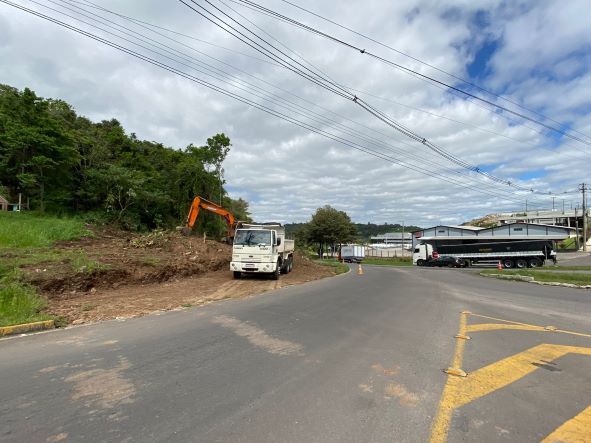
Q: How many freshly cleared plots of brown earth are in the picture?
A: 1